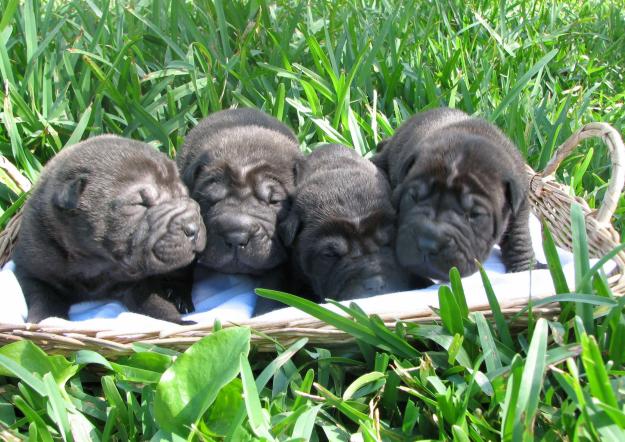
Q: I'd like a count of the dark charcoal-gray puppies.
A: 4